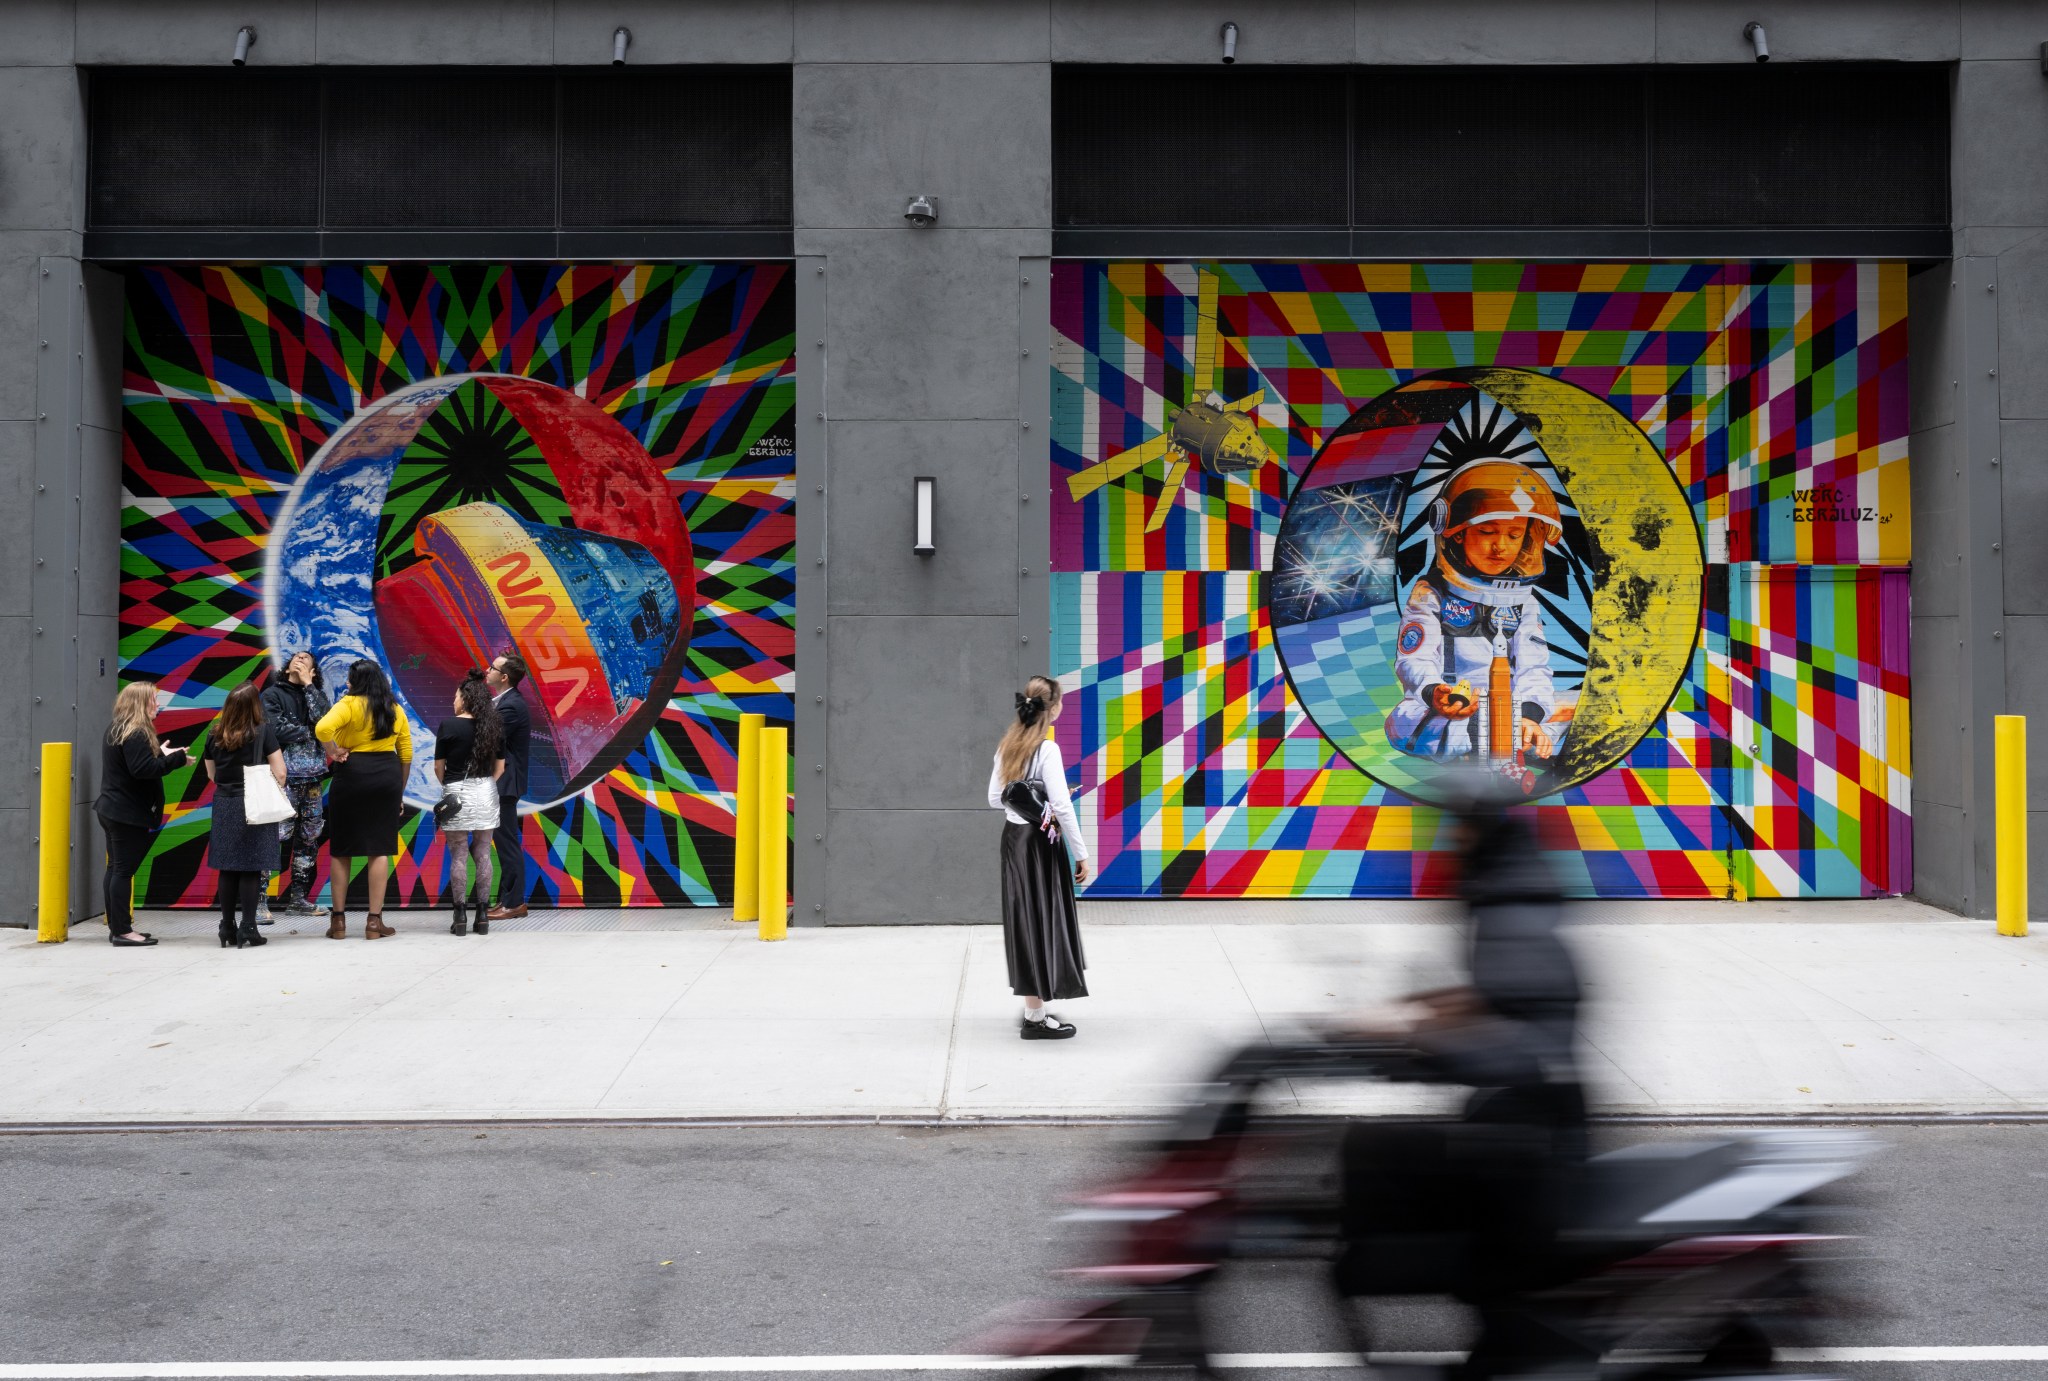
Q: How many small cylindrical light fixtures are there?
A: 4